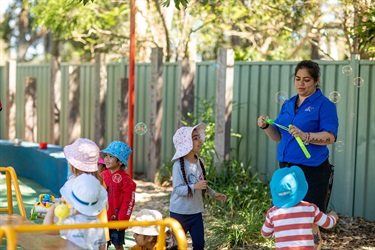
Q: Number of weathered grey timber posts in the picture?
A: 9